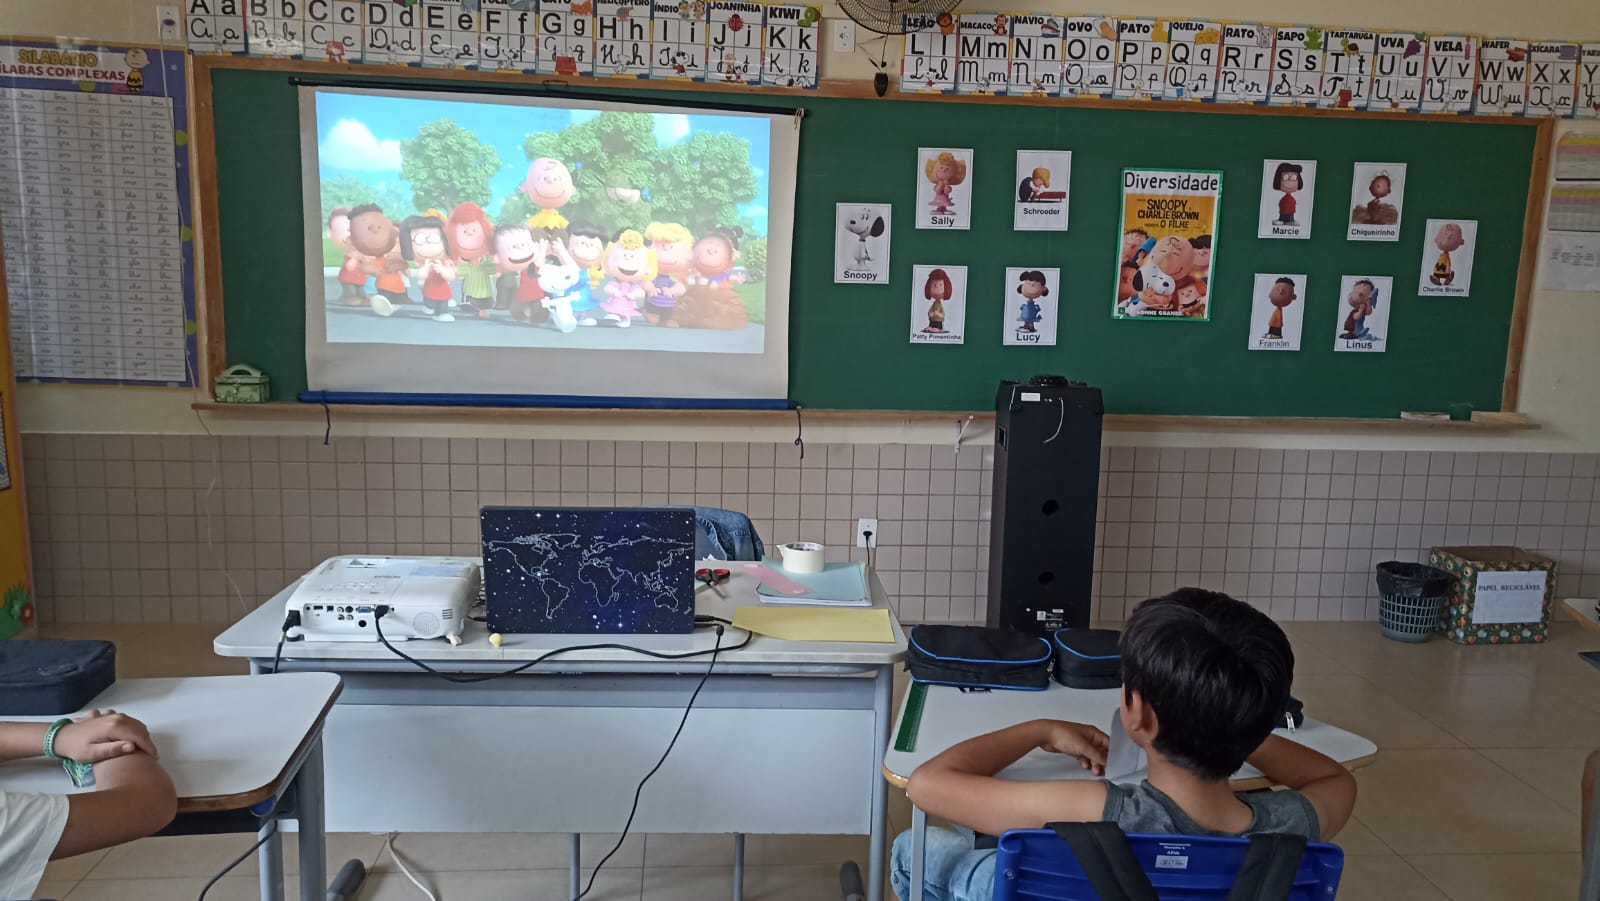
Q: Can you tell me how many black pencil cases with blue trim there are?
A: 2